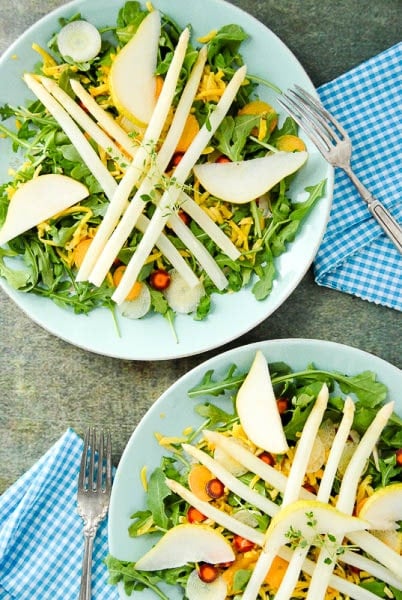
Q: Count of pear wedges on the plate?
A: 7